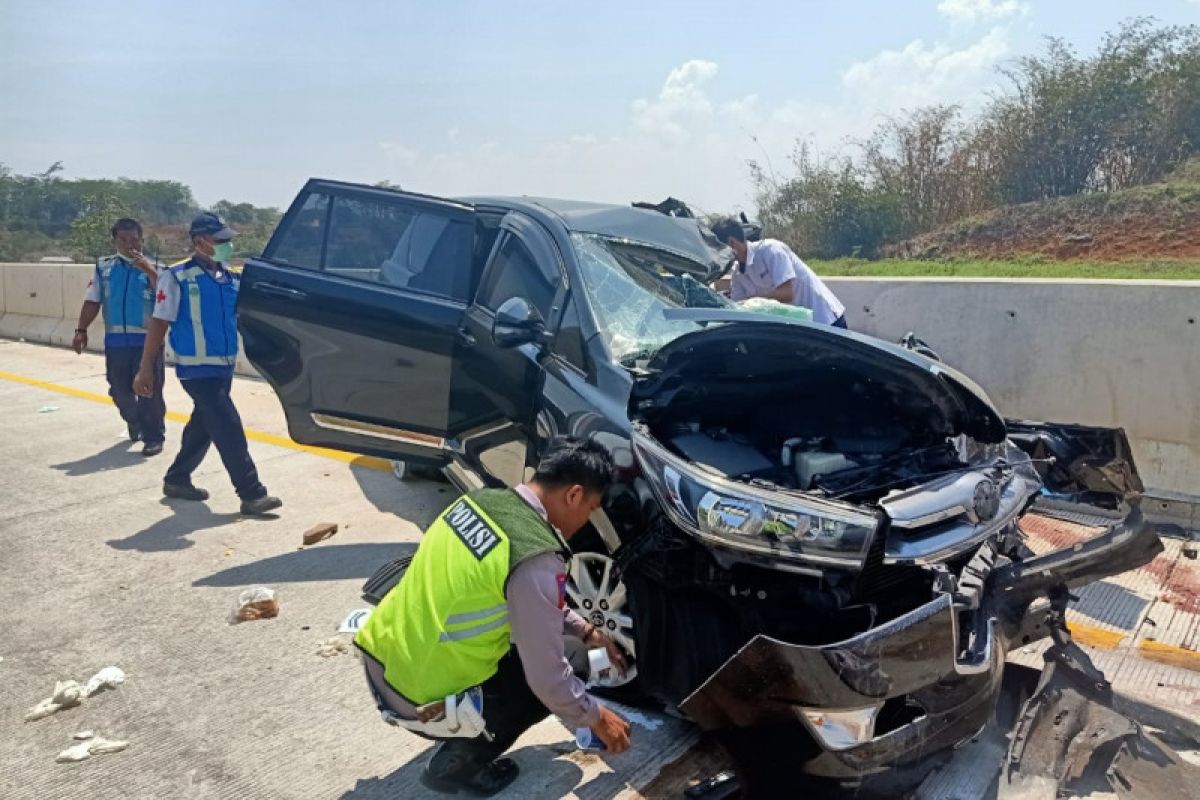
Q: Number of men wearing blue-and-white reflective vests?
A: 2